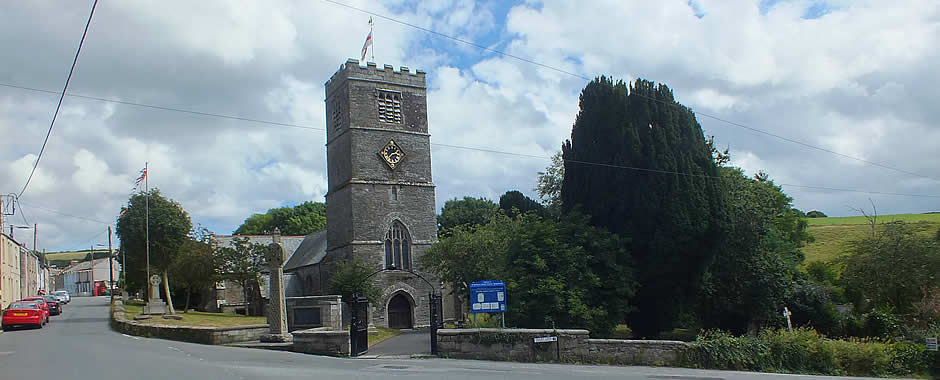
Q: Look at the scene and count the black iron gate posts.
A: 2